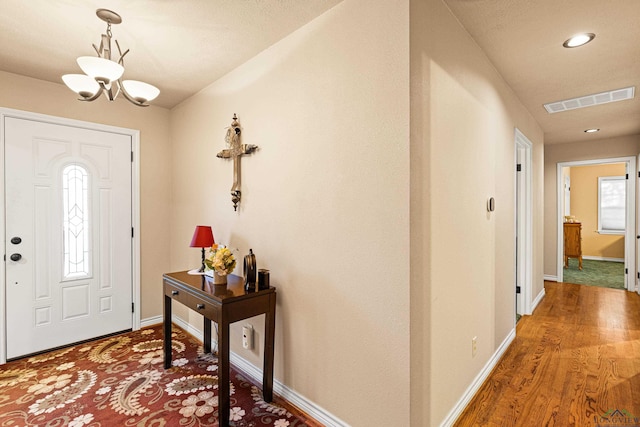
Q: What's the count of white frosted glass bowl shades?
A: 3